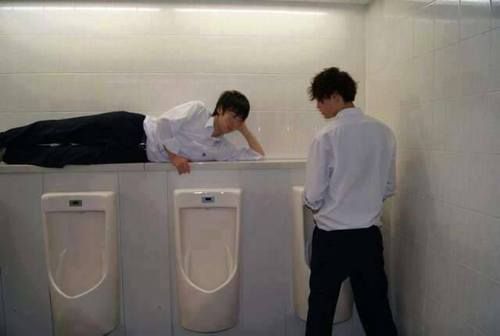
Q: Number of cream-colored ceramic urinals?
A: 3